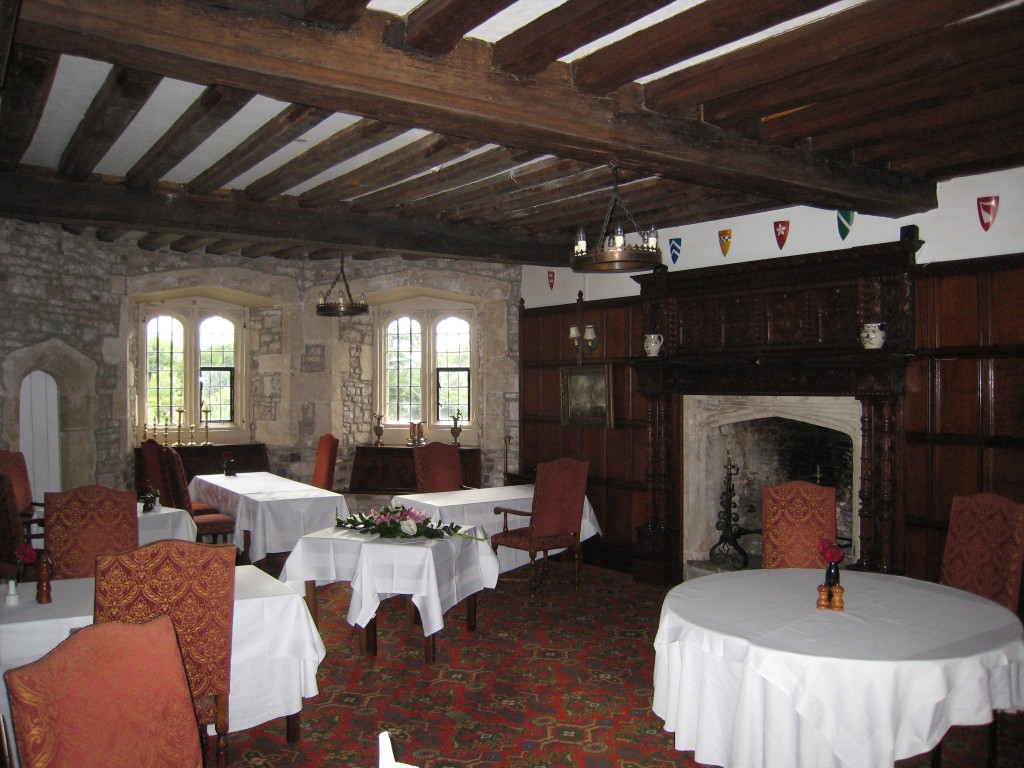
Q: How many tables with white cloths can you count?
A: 6